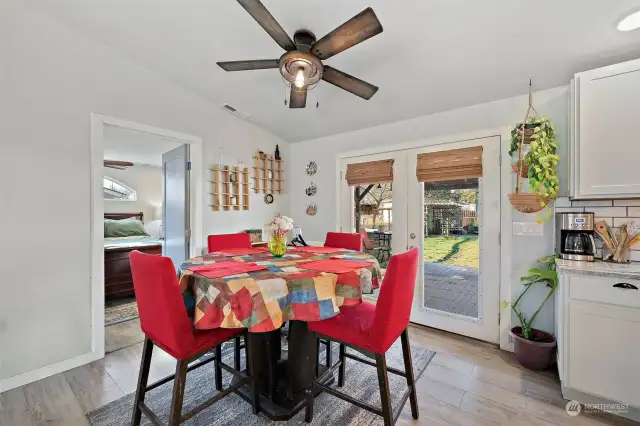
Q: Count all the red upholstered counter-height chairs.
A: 4